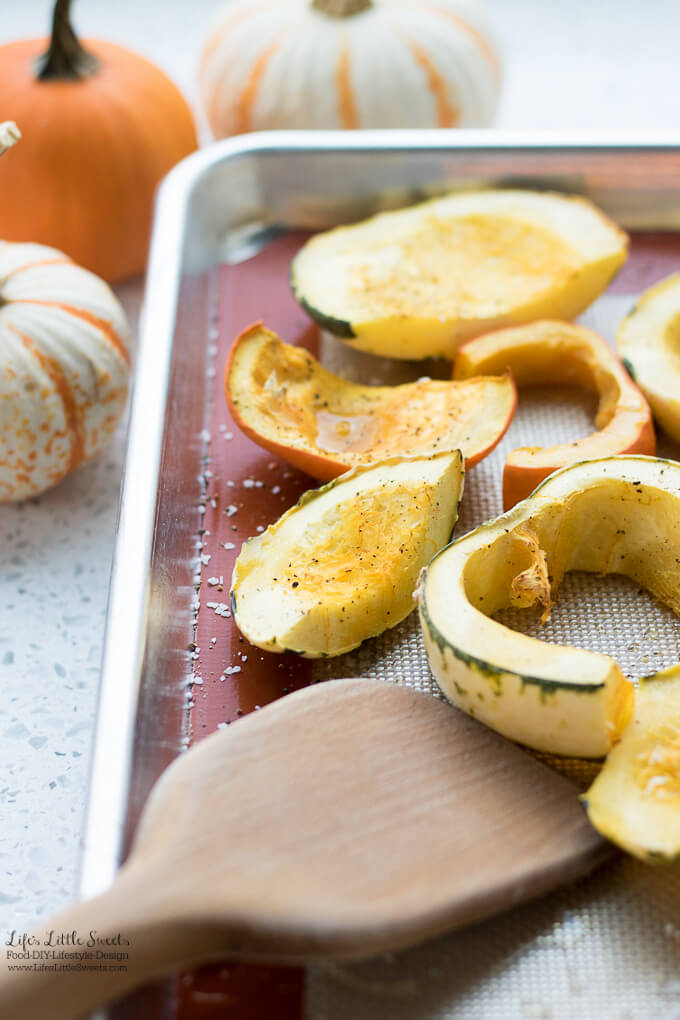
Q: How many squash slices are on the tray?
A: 7